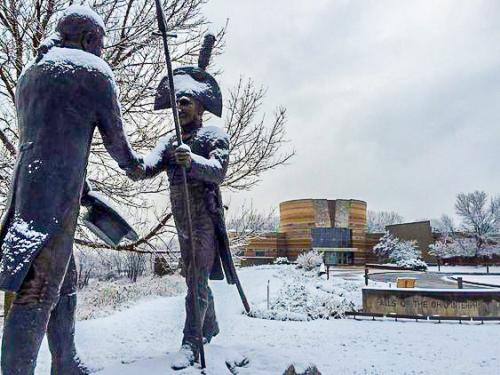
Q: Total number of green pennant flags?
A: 0